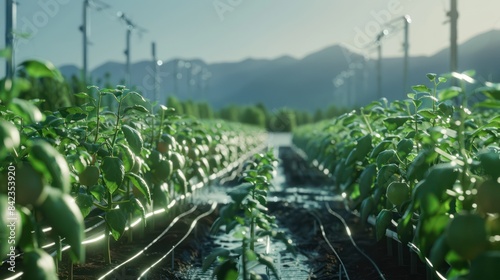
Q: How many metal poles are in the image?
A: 7